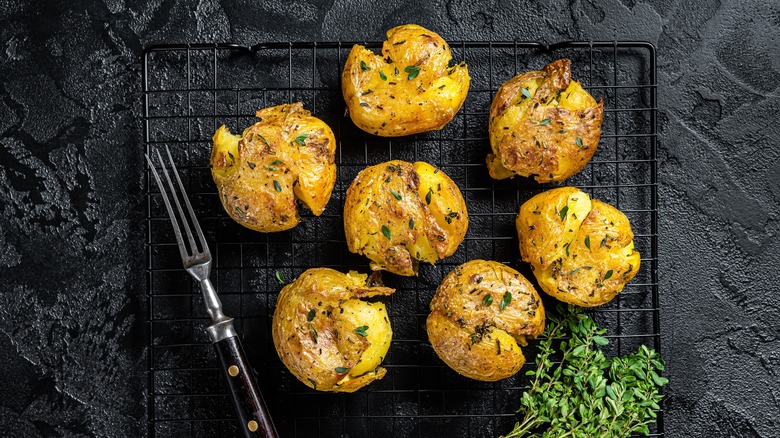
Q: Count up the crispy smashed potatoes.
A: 7